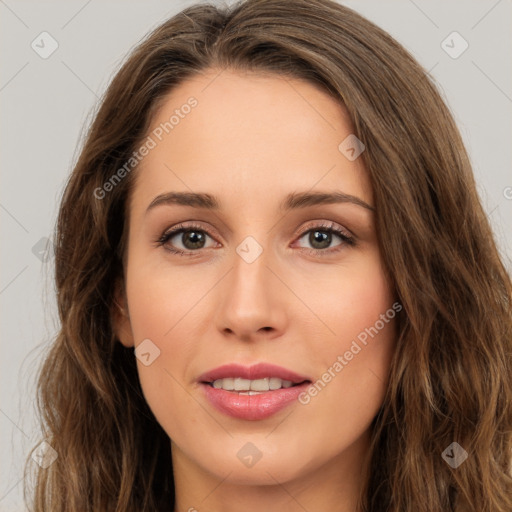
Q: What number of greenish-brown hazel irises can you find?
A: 2